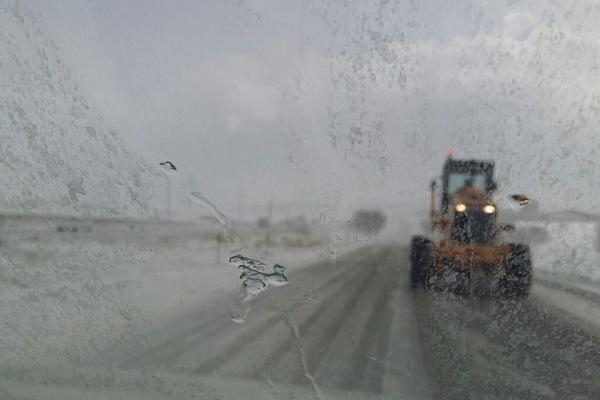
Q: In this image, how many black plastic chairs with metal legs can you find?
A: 0